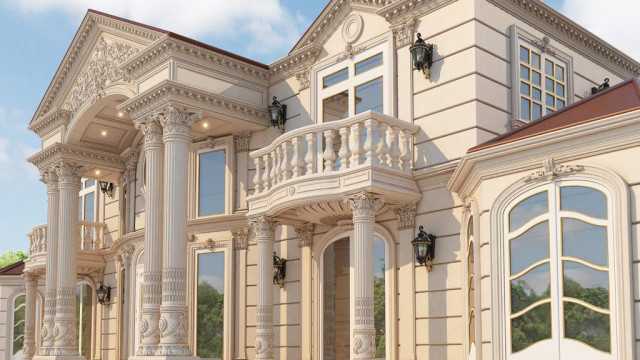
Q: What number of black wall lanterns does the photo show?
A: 7